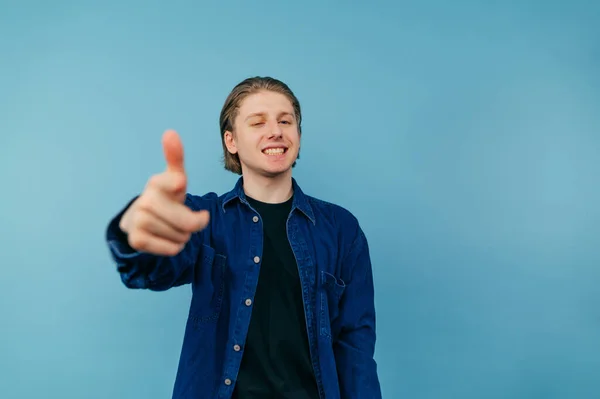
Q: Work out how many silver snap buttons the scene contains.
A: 5